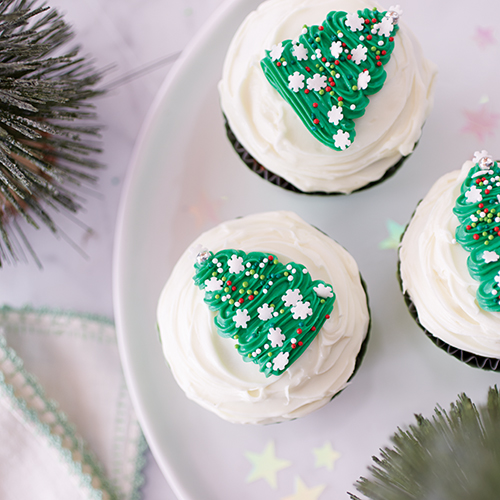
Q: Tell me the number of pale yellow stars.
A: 3